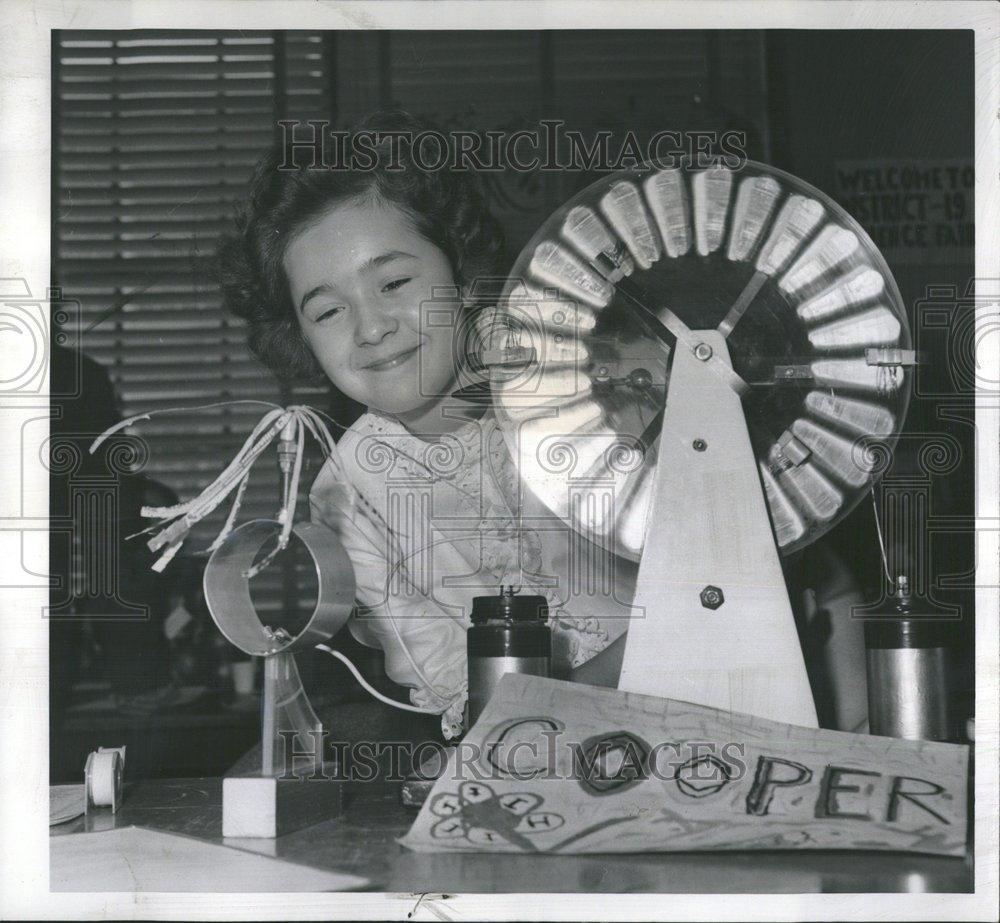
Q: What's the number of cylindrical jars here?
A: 2